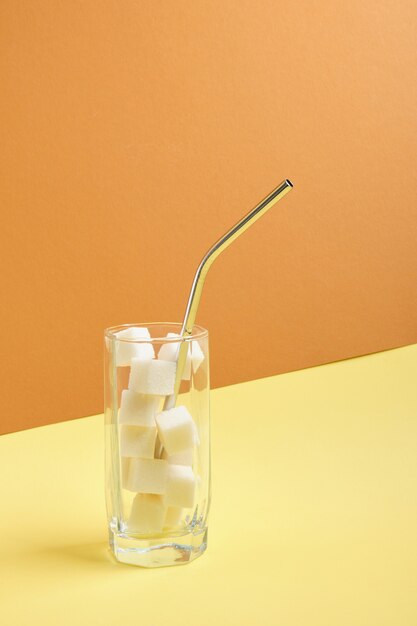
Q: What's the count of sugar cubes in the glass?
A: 11